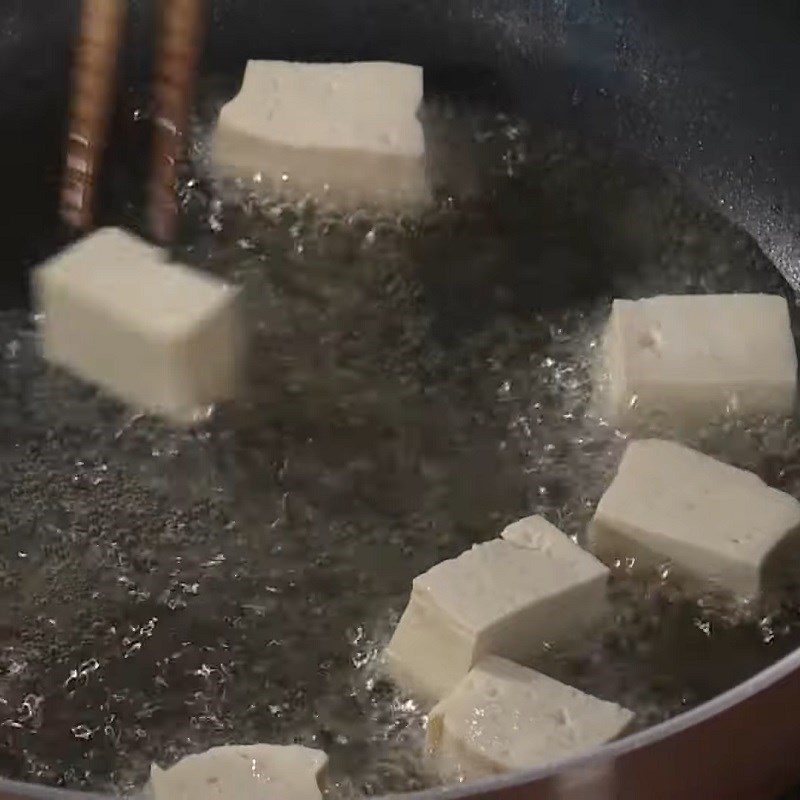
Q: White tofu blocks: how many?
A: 7